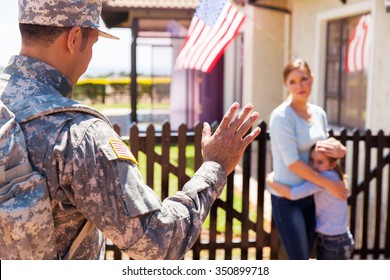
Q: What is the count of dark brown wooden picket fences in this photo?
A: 1